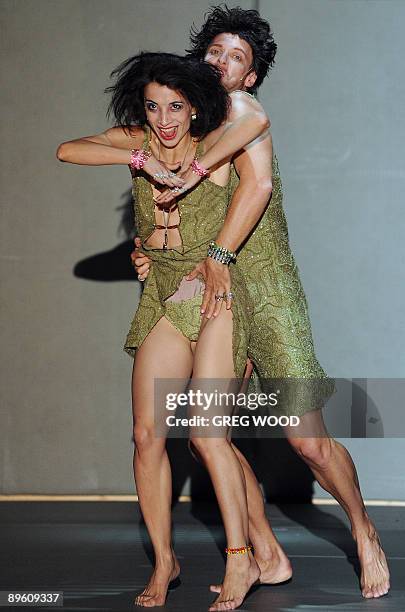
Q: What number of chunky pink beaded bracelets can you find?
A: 2